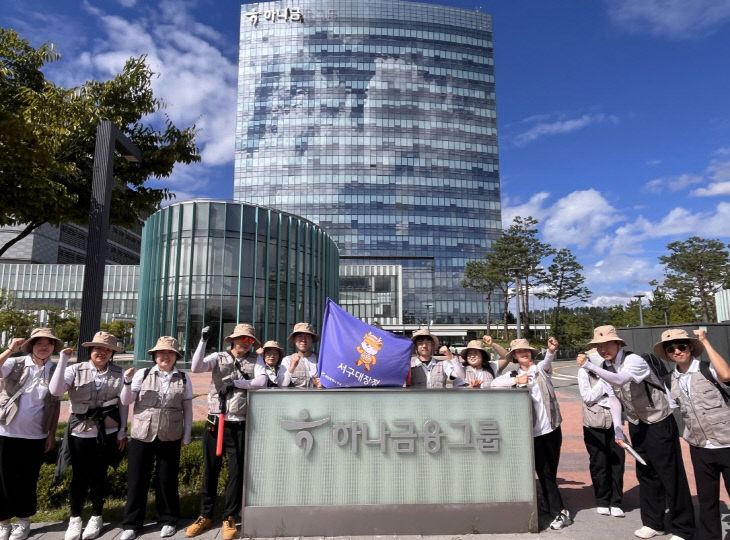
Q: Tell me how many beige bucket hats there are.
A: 11